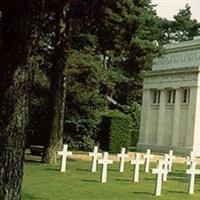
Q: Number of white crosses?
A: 11